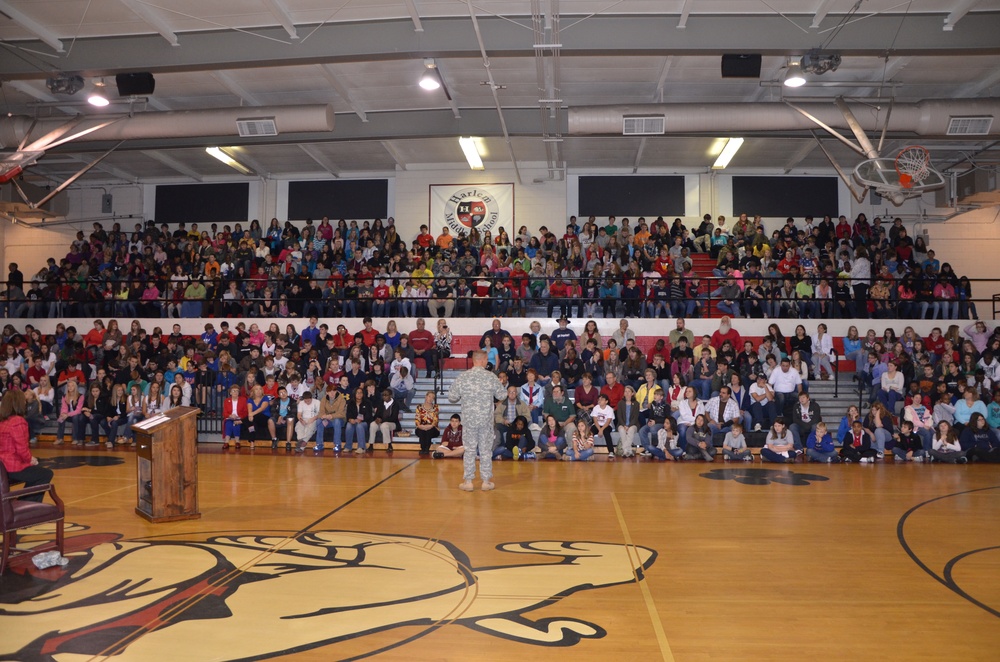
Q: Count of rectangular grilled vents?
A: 3